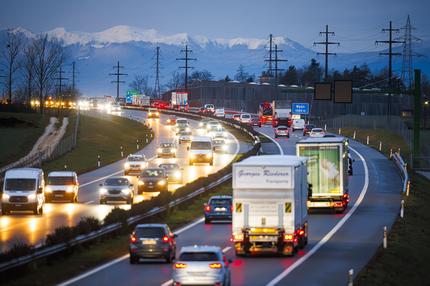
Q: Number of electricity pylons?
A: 10